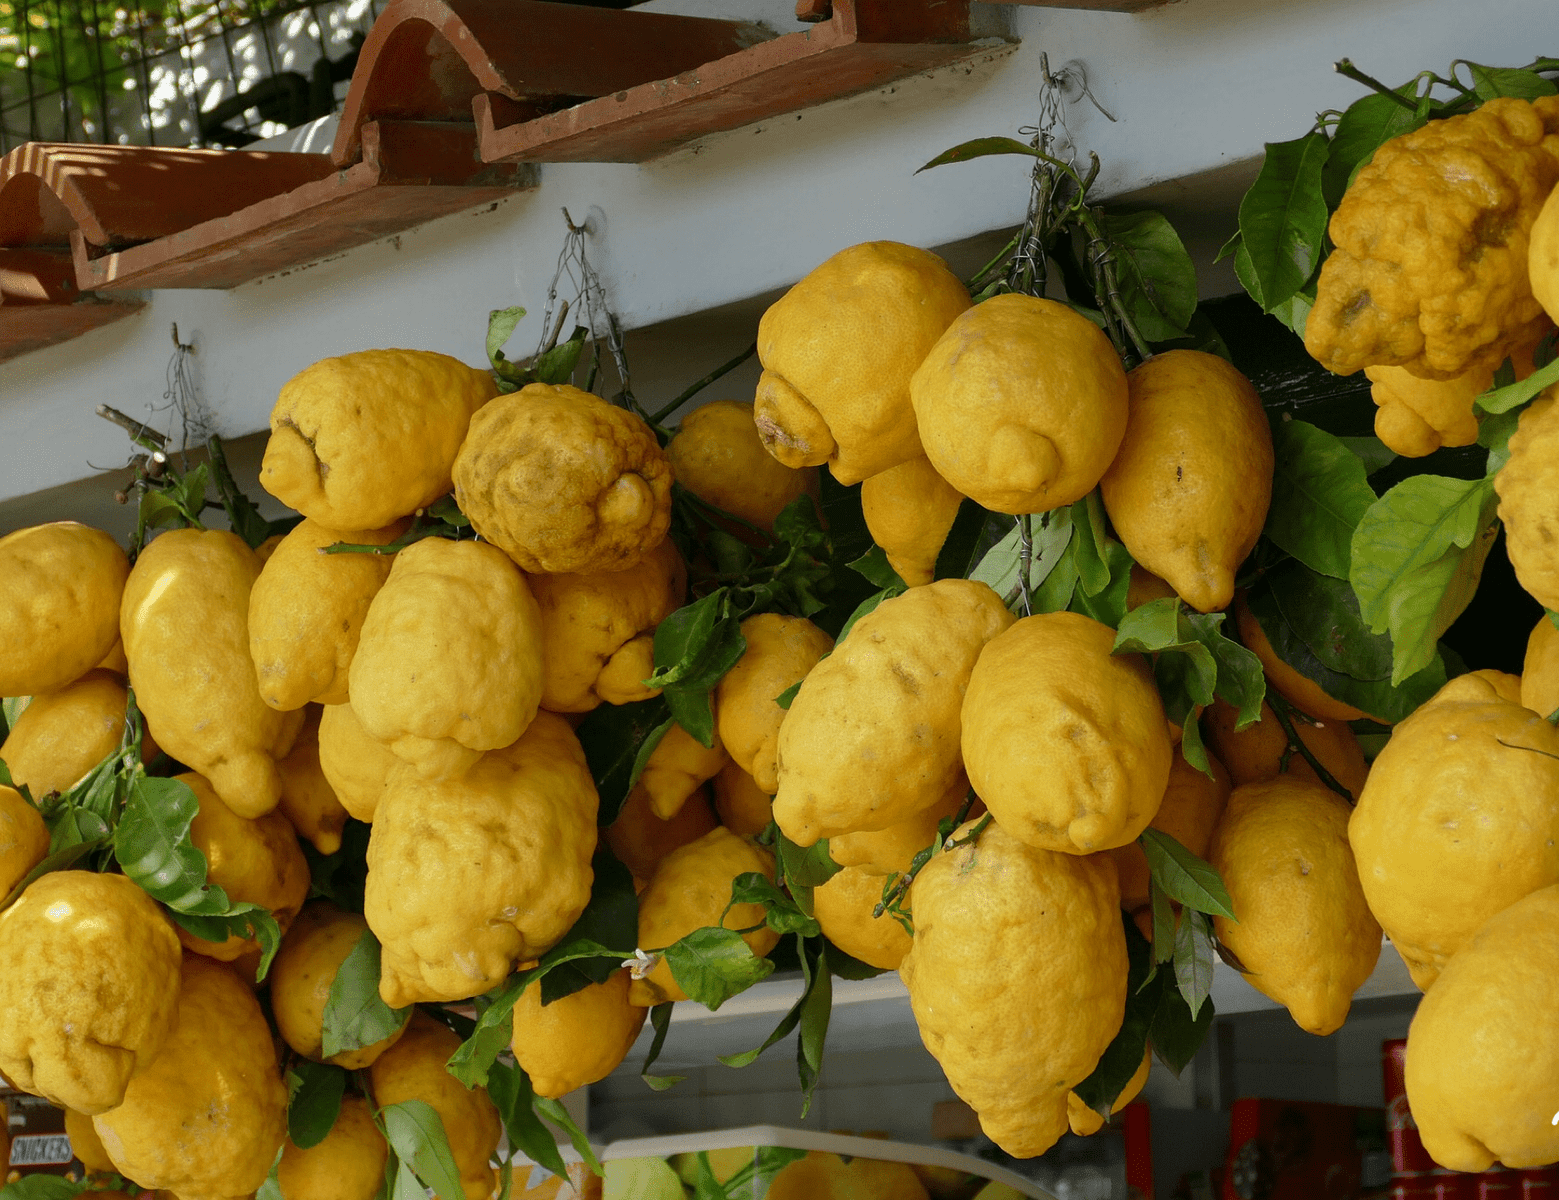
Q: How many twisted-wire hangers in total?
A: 3